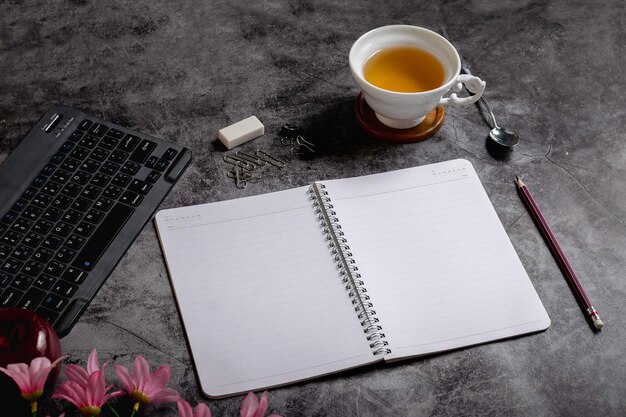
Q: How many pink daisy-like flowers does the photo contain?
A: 5